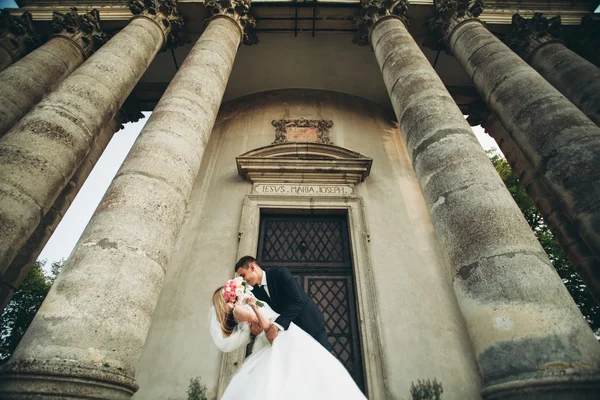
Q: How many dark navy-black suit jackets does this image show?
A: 1